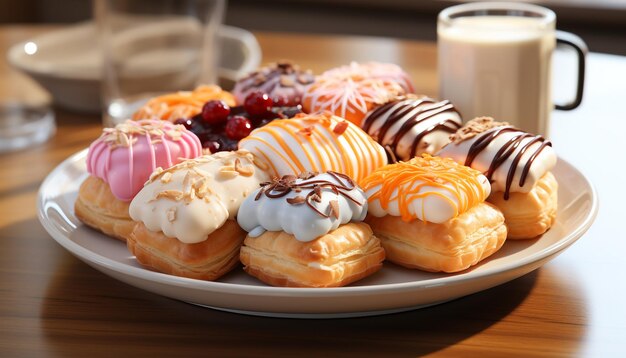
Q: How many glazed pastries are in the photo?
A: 11